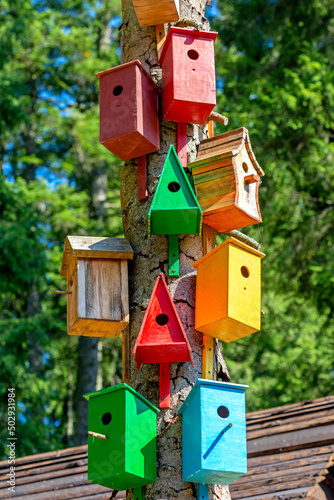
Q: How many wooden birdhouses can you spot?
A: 10